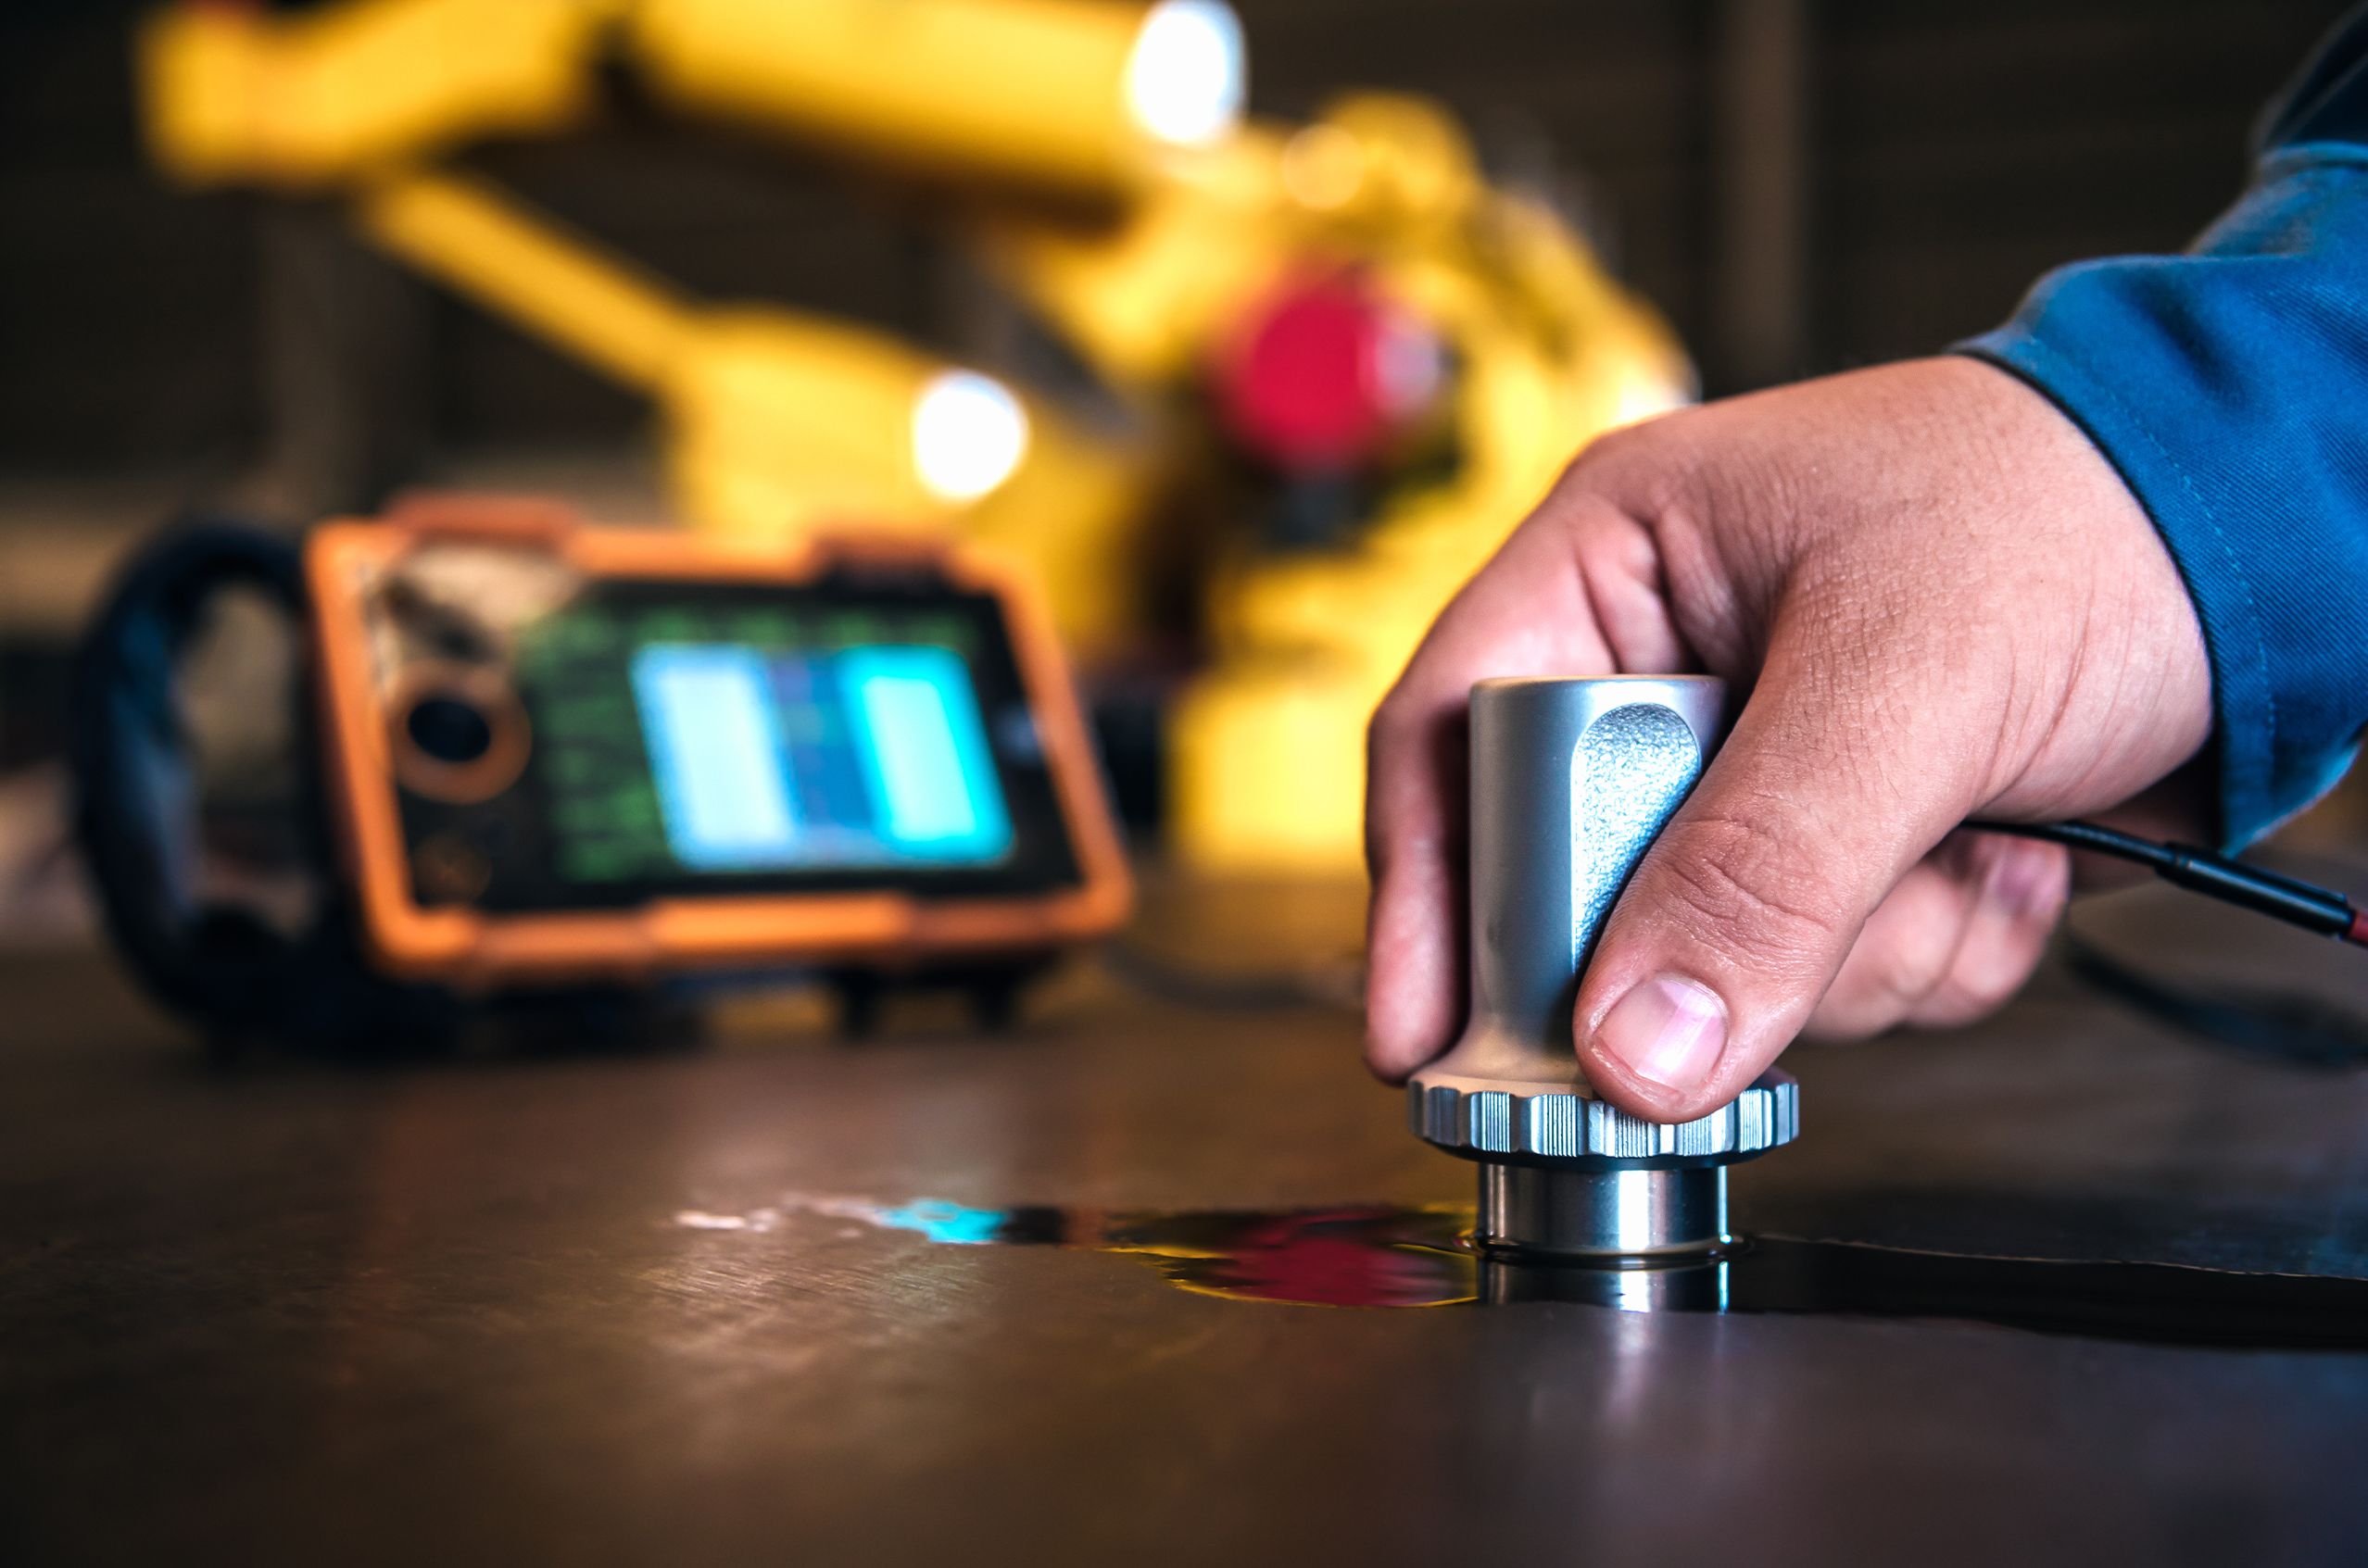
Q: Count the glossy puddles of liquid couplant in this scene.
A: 1